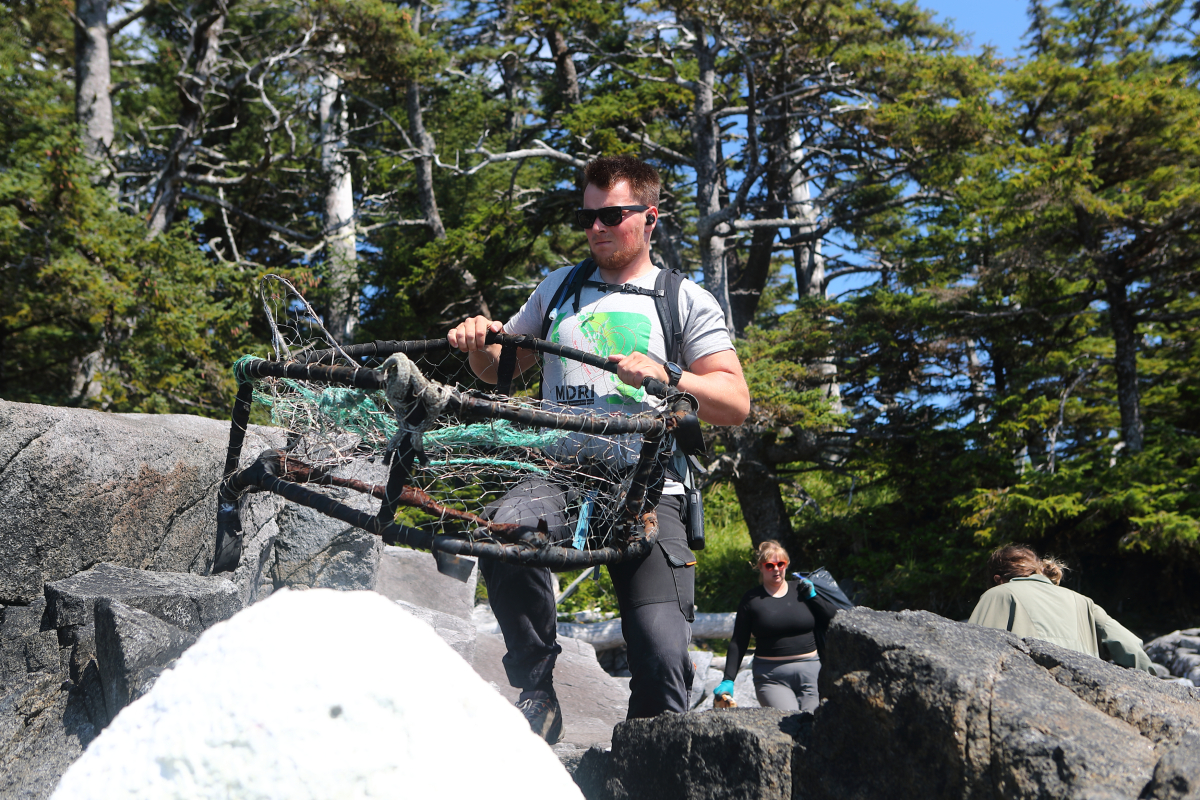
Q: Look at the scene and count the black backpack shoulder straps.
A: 2